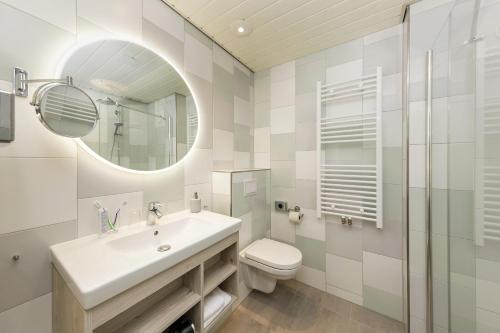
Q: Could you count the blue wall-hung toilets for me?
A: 0